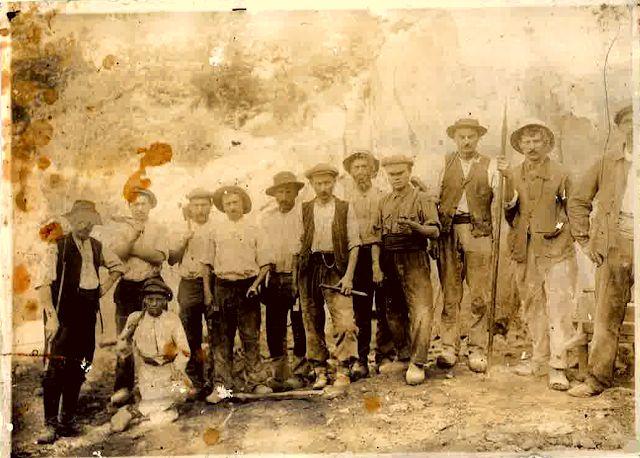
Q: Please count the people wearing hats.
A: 12